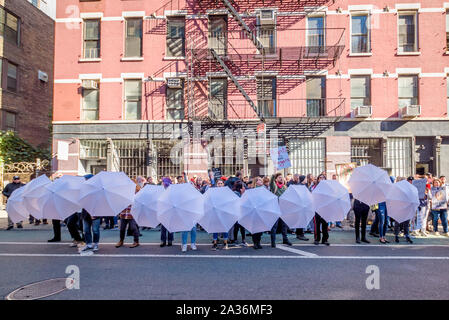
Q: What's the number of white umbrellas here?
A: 12